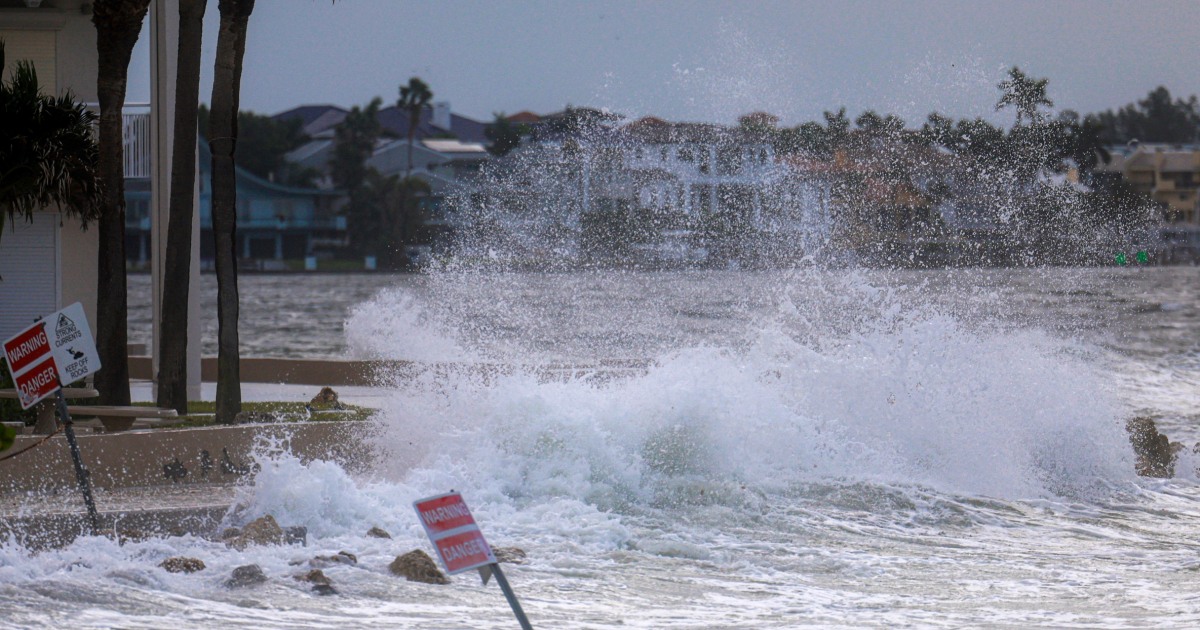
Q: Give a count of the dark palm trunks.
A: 3